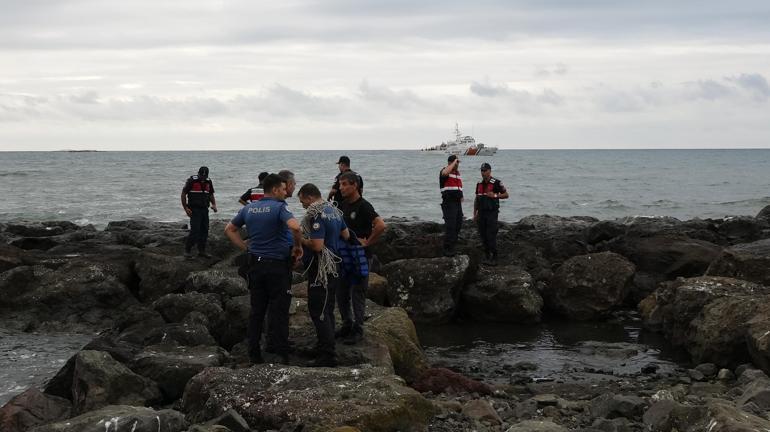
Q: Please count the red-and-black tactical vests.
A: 4